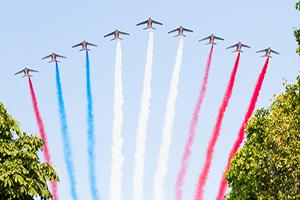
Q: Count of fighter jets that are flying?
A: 9